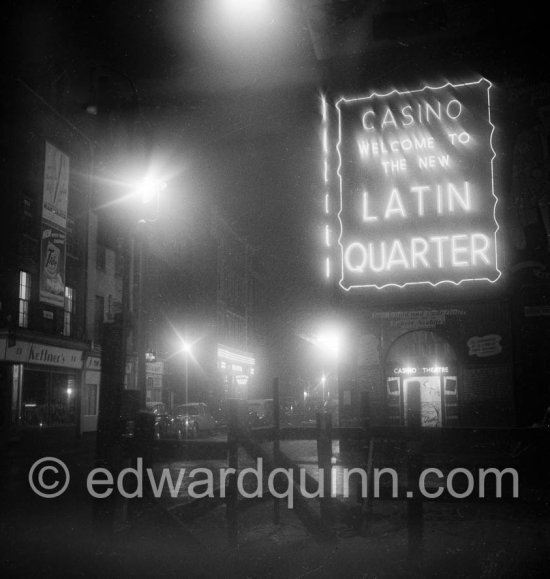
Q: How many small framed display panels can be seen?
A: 2